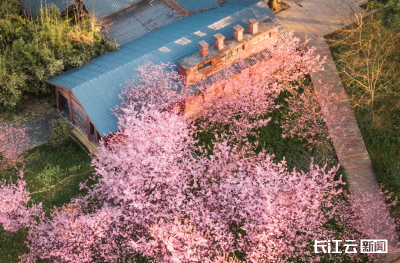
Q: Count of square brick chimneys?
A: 4